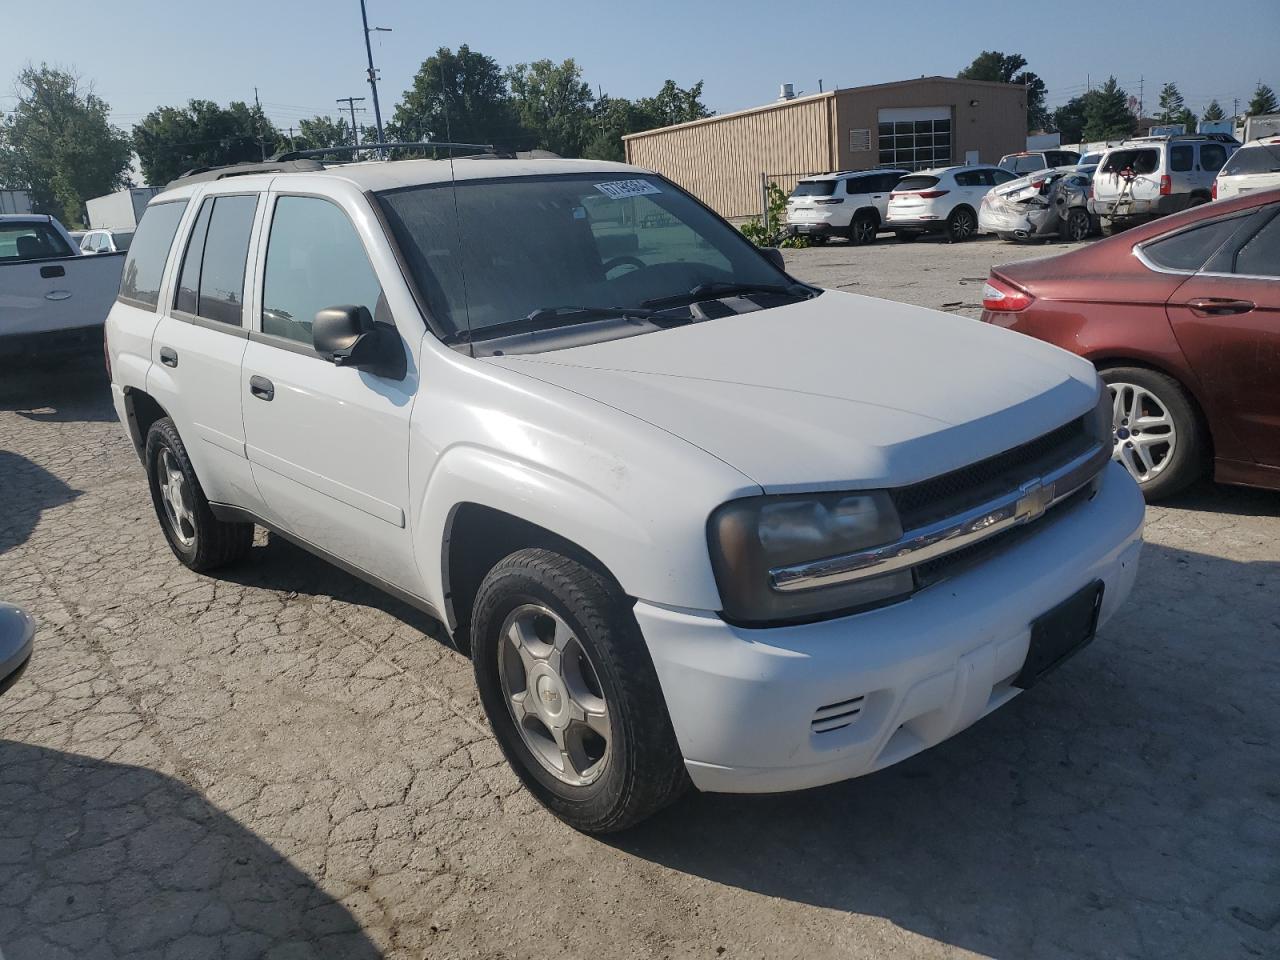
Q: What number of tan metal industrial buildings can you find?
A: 1